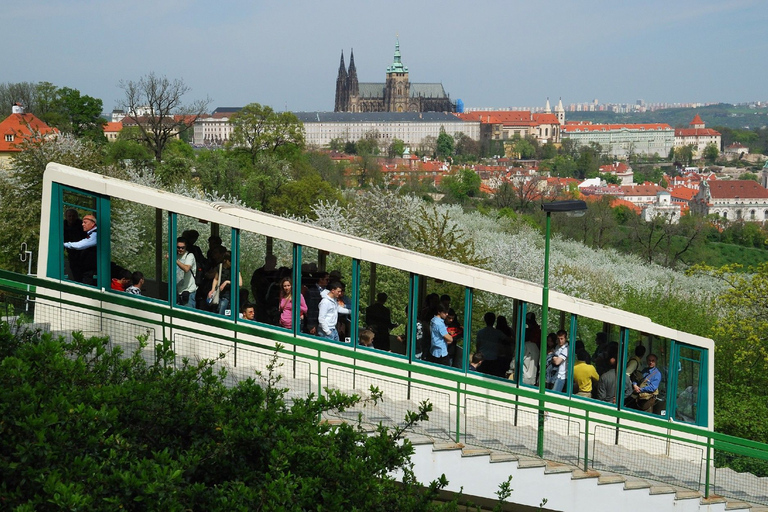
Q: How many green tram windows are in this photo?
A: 12